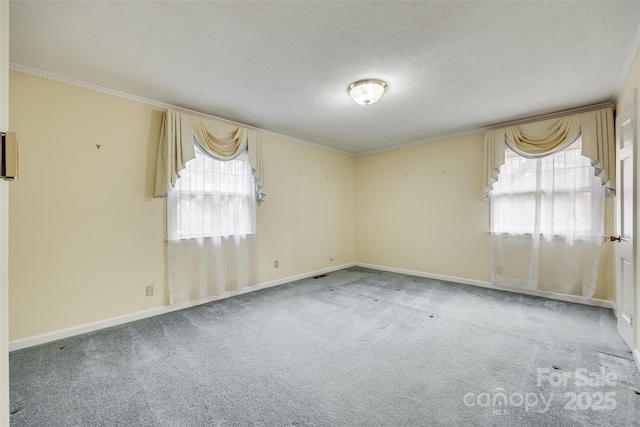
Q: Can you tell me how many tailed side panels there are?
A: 4